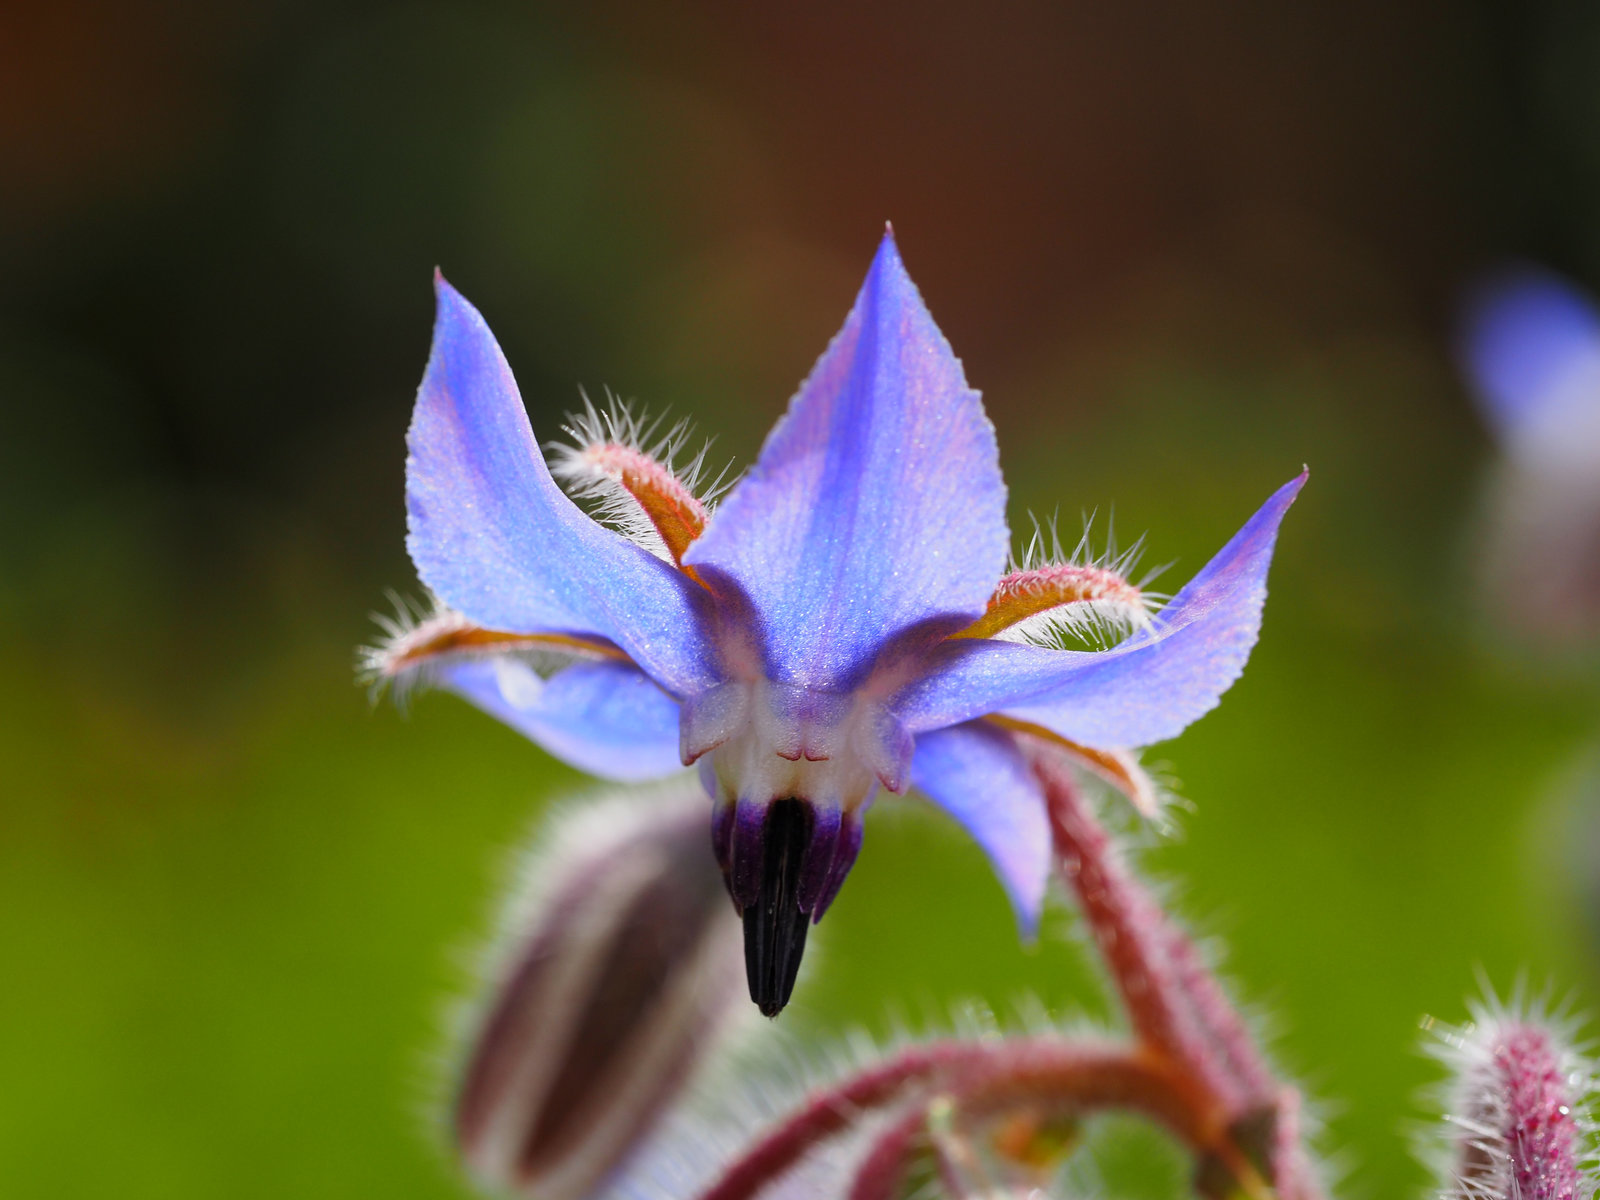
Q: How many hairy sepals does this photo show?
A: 4